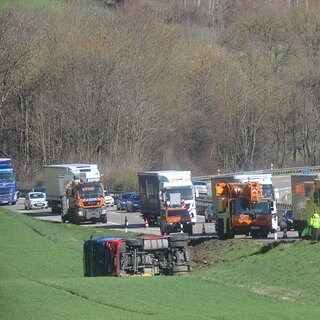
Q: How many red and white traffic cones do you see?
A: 3